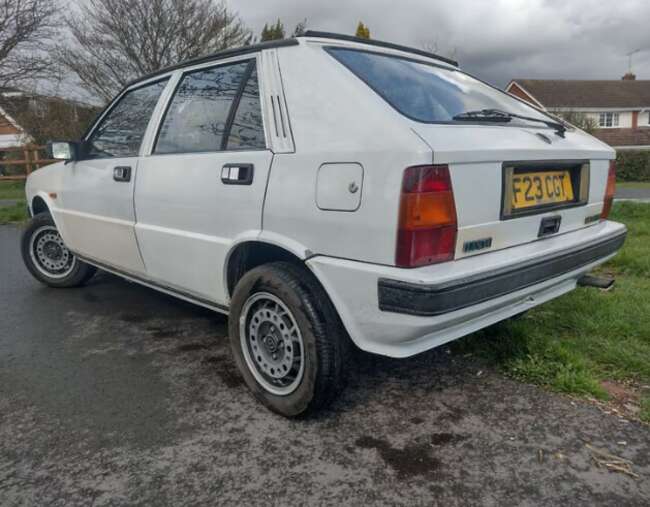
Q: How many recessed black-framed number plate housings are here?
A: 1